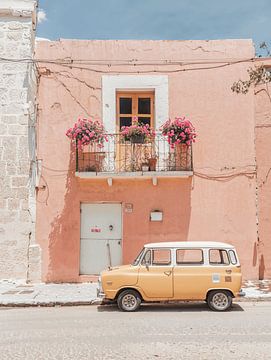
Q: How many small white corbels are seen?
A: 2